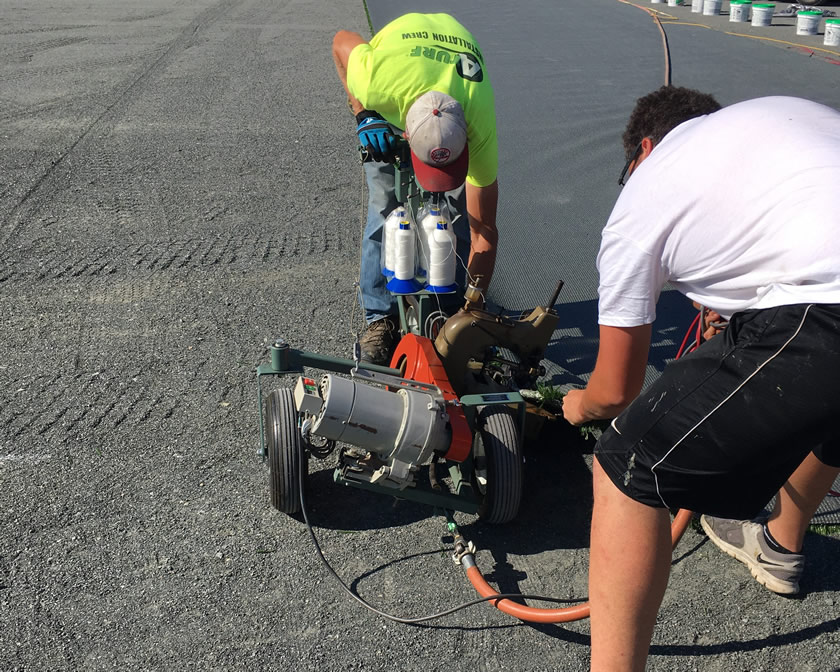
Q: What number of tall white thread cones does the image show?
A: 4